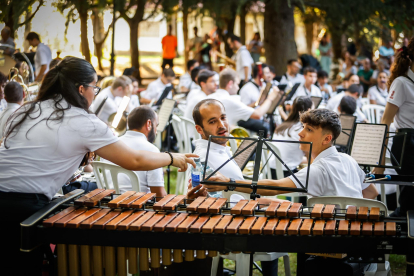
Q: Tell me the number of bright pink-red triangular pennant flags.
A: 0